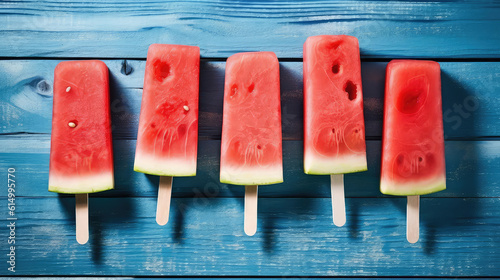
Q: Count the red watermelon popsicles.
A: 5